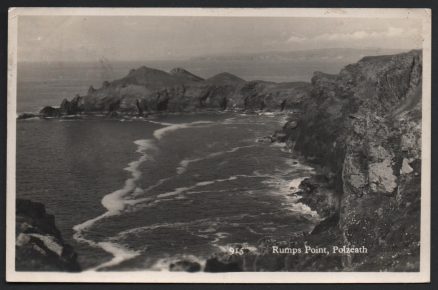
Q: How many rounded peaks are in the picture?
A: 3